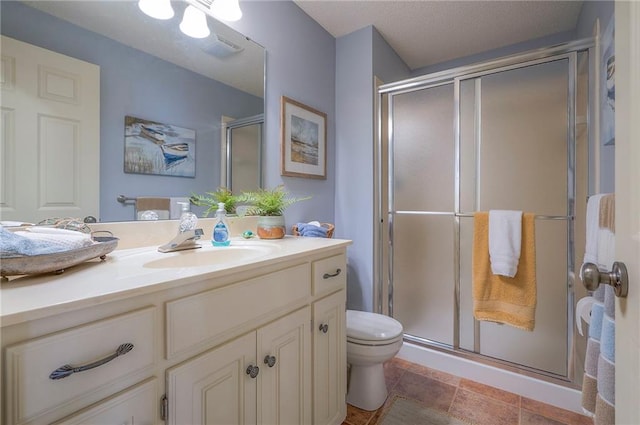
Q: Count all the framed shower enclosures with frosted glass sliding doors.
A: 1